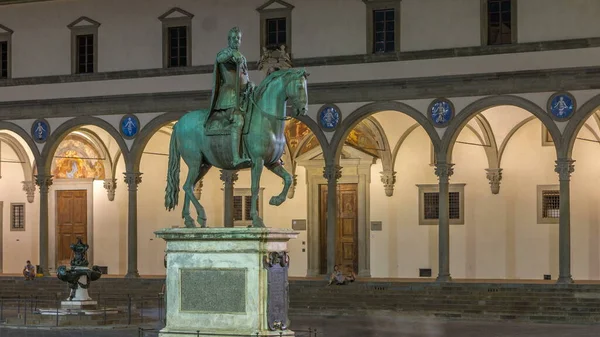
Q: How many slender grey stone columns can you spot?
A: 6